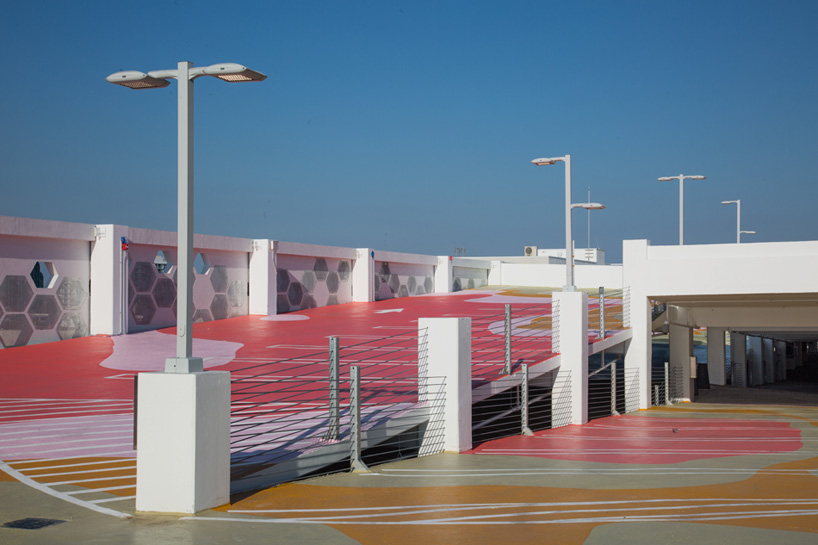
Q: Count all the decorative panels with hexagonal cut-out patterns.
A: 5